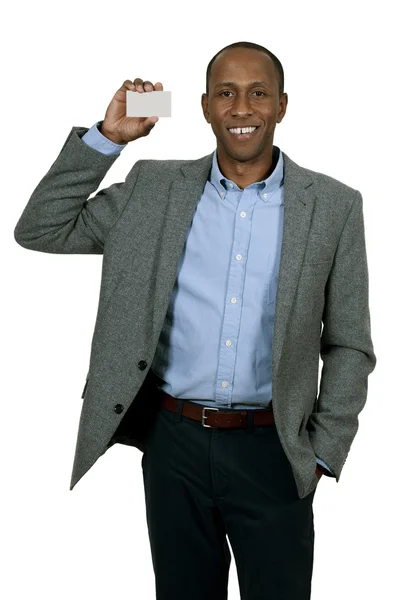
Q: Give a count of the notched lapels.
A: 2